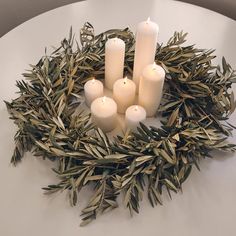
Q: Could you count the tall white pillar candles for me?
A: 3